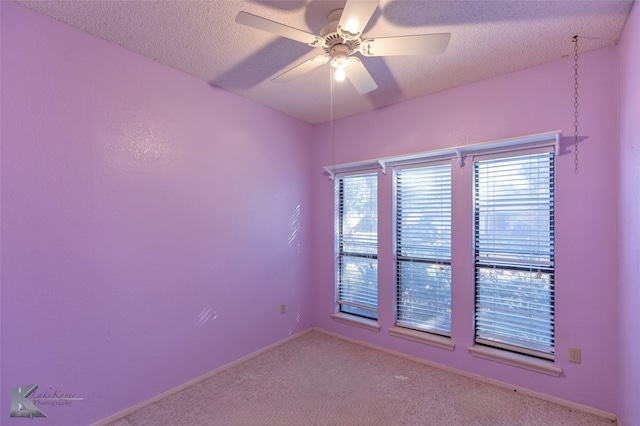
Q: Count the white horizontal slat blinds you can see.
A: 3